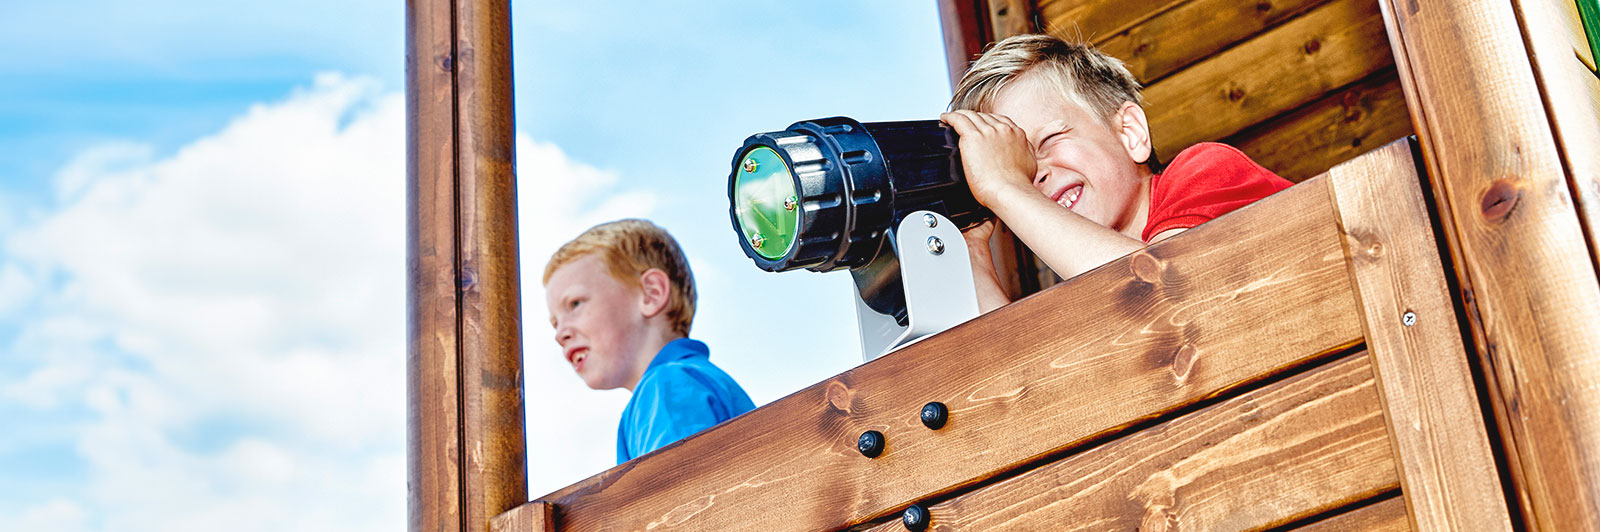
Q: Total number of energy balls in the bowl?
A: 0